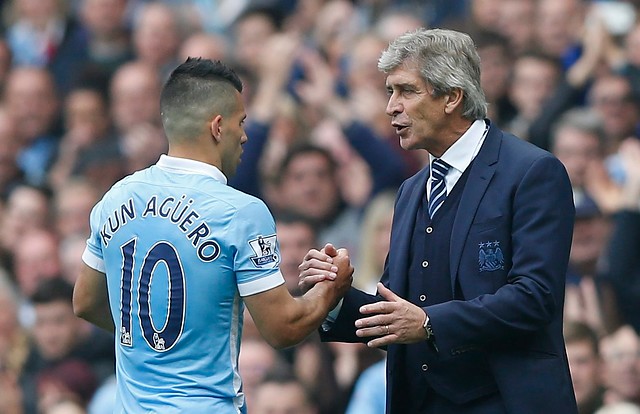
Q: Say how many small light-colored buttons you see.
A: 4